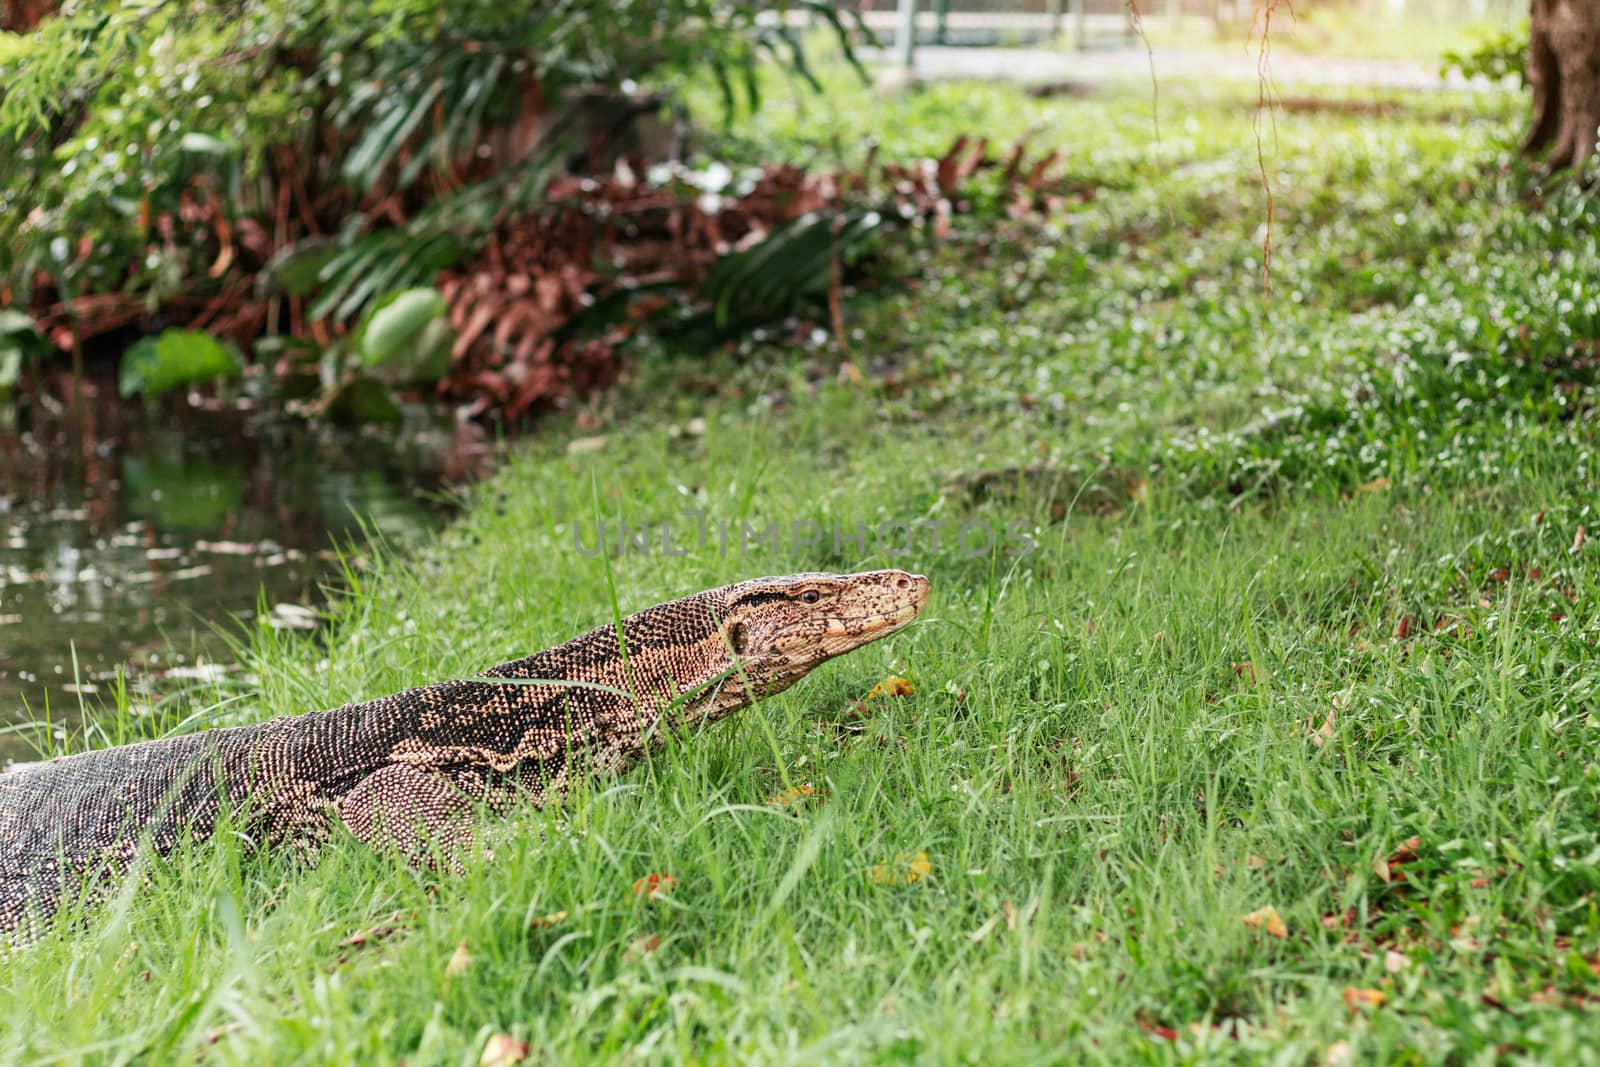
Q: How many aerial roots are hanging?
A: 2